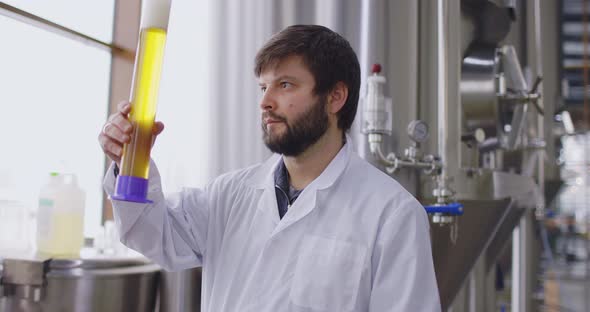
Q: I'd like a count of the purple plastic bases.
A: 1